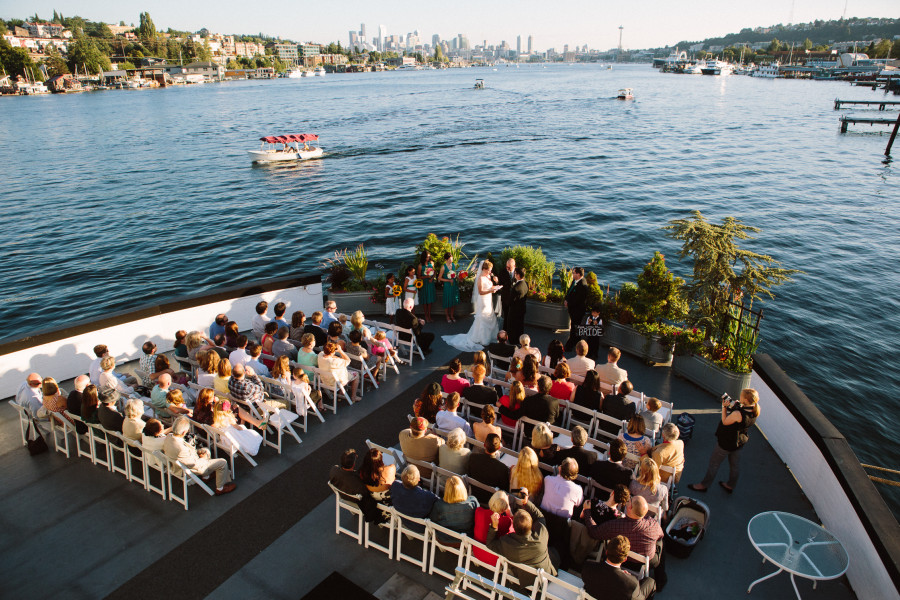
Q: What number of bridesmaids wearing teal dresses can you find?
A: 2